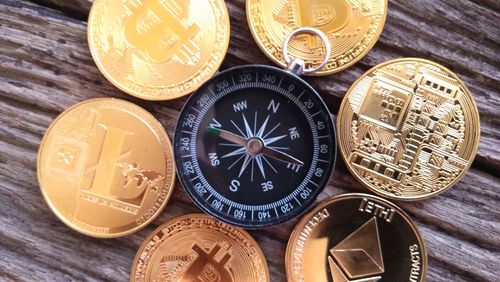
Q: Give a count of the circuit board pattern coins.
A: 1